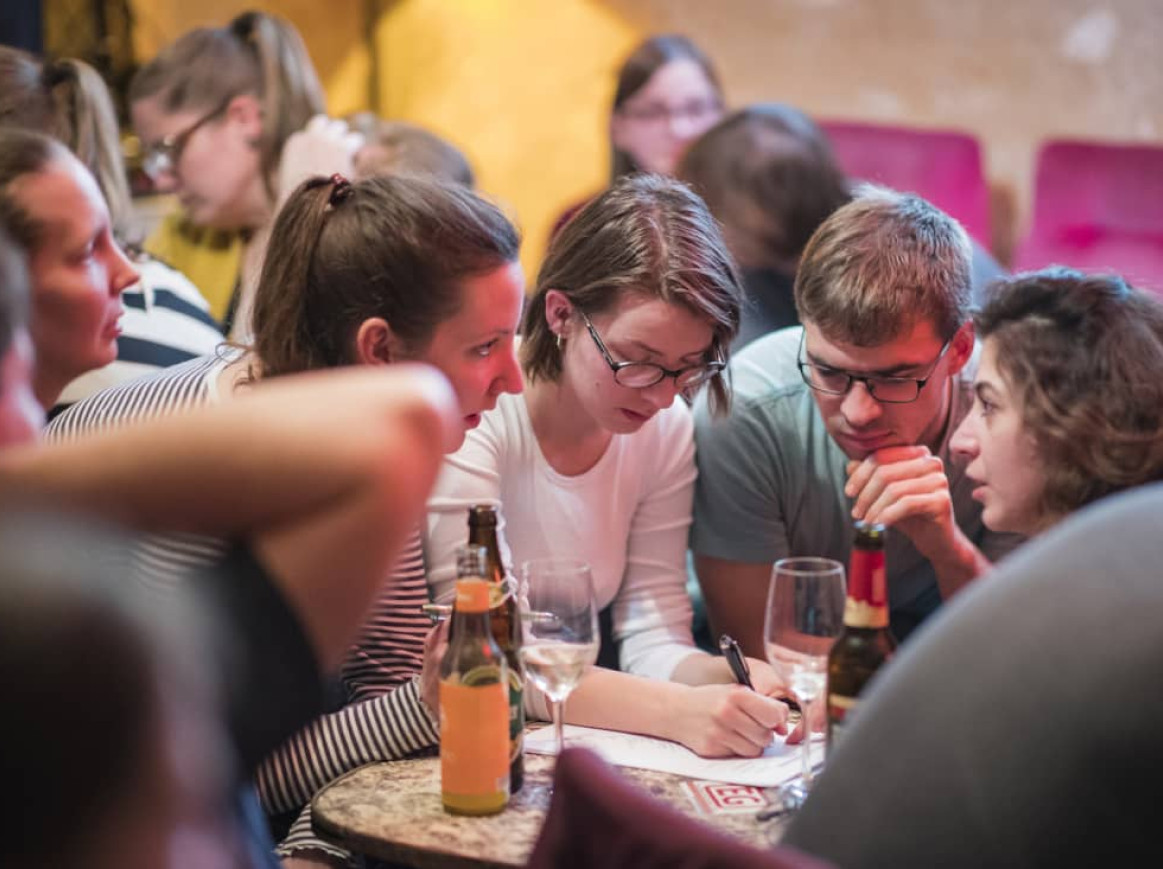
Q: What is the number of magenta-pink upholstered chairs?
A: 2